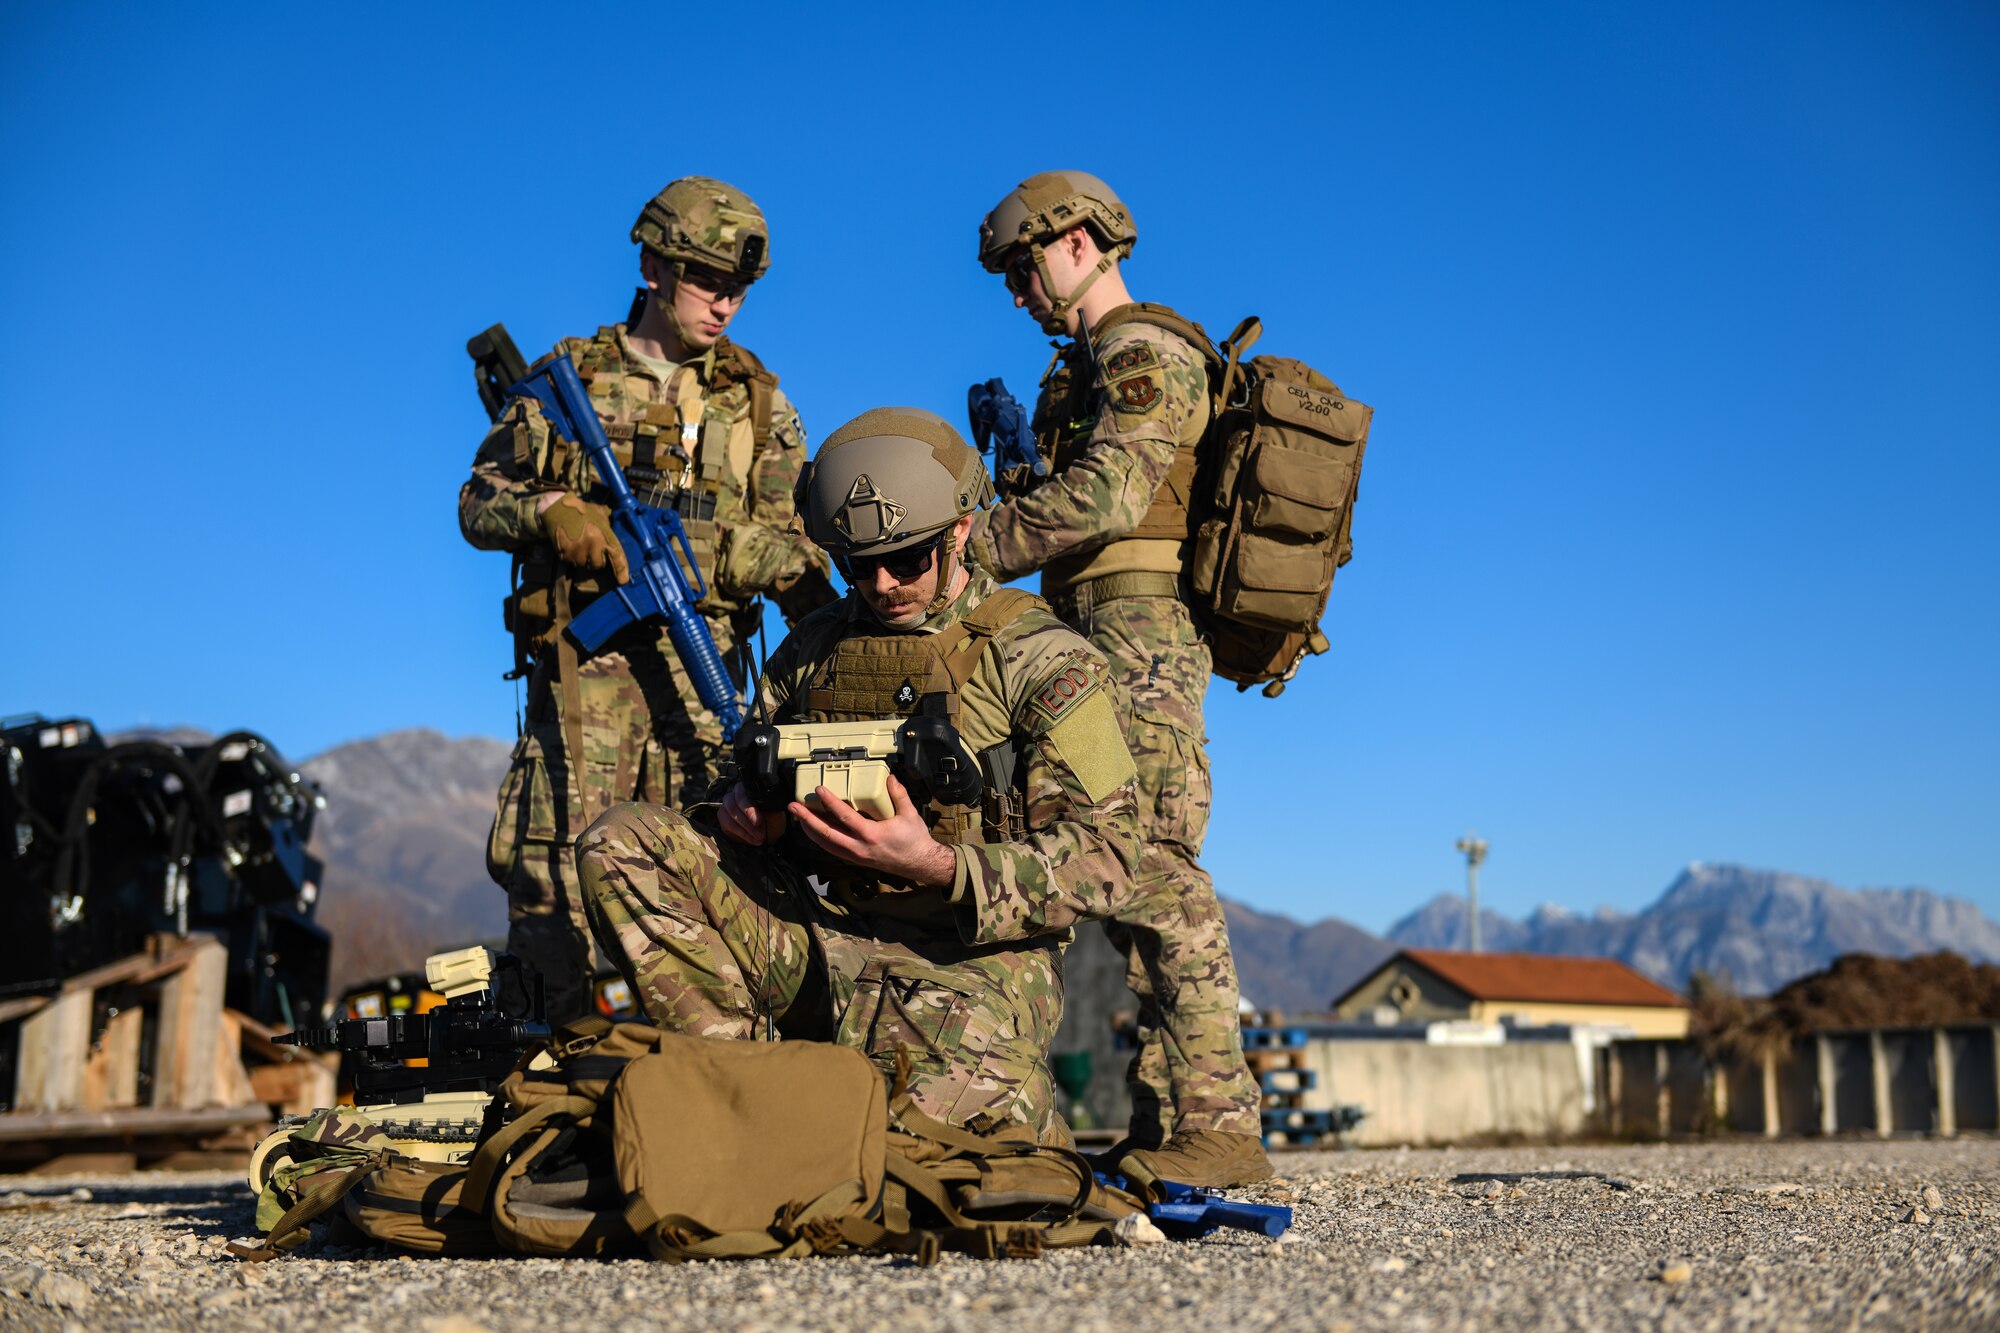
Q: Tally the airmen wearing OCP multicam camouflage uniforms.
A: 3